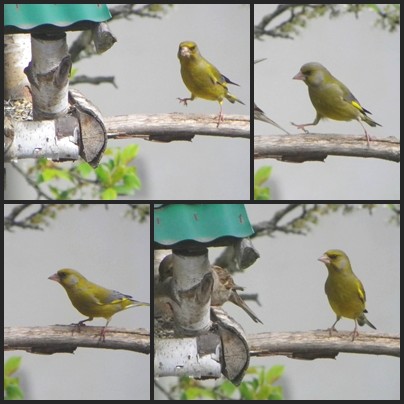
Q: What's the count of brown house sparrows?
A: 1